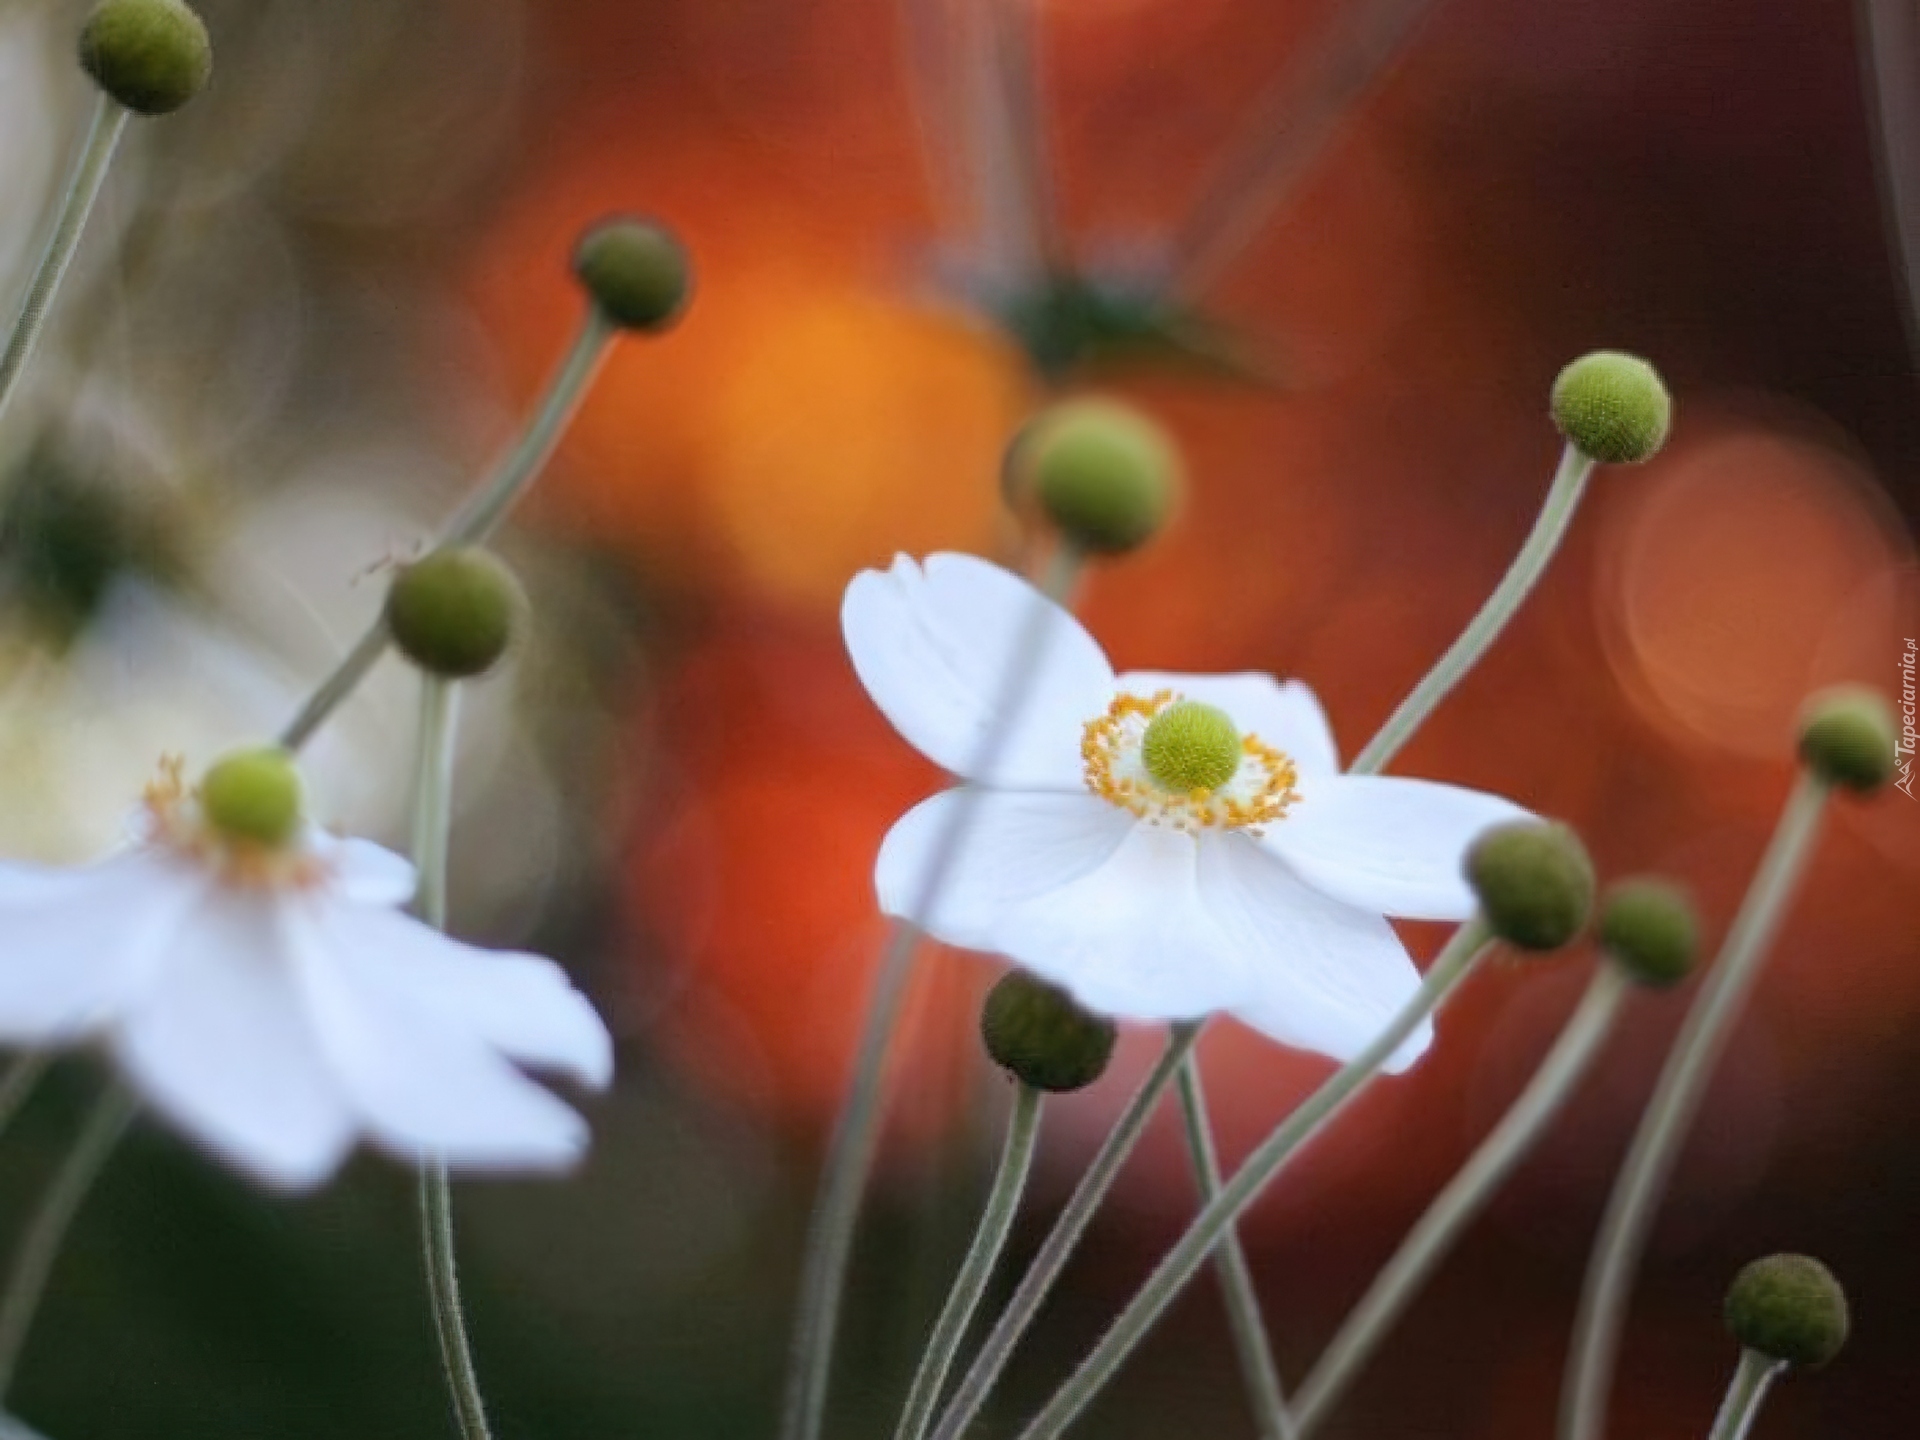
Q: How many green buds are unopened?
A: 10